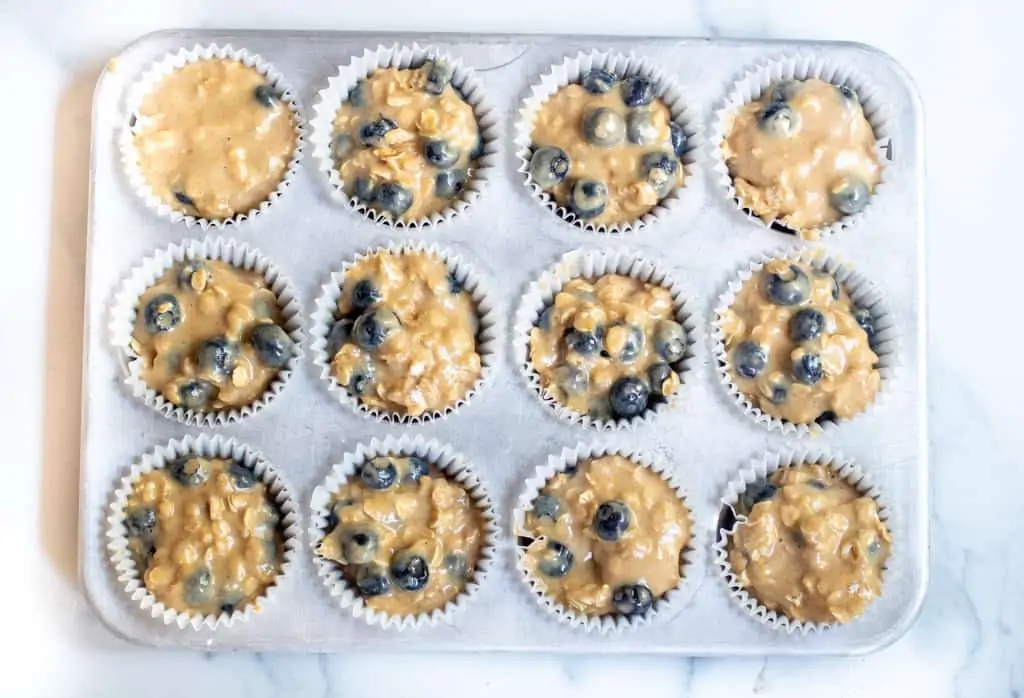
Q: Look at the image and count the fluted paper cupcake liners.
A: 12